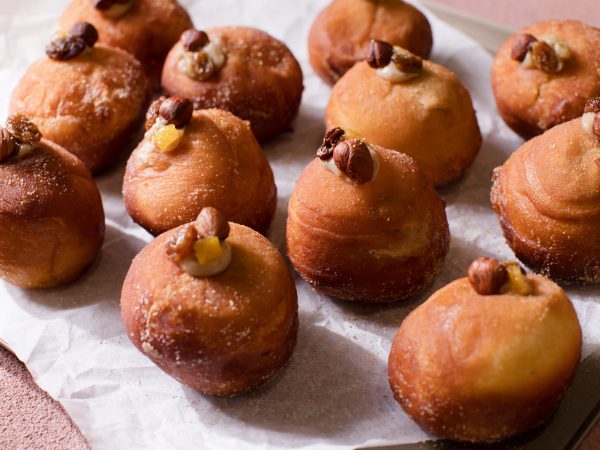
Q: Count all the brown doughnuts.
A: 12